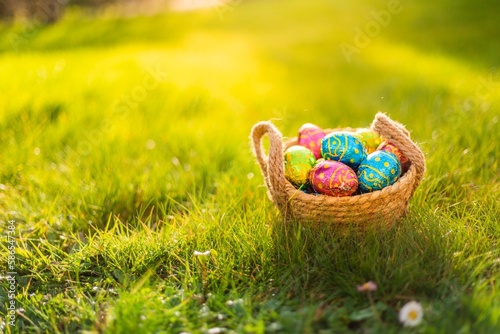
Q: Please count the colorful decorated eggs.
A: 7